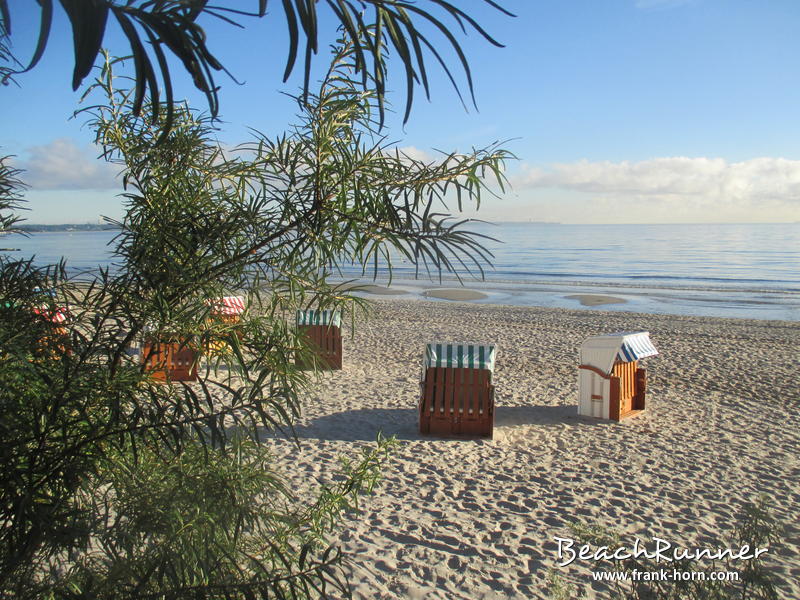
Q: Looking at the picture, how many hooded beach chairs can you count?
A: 6